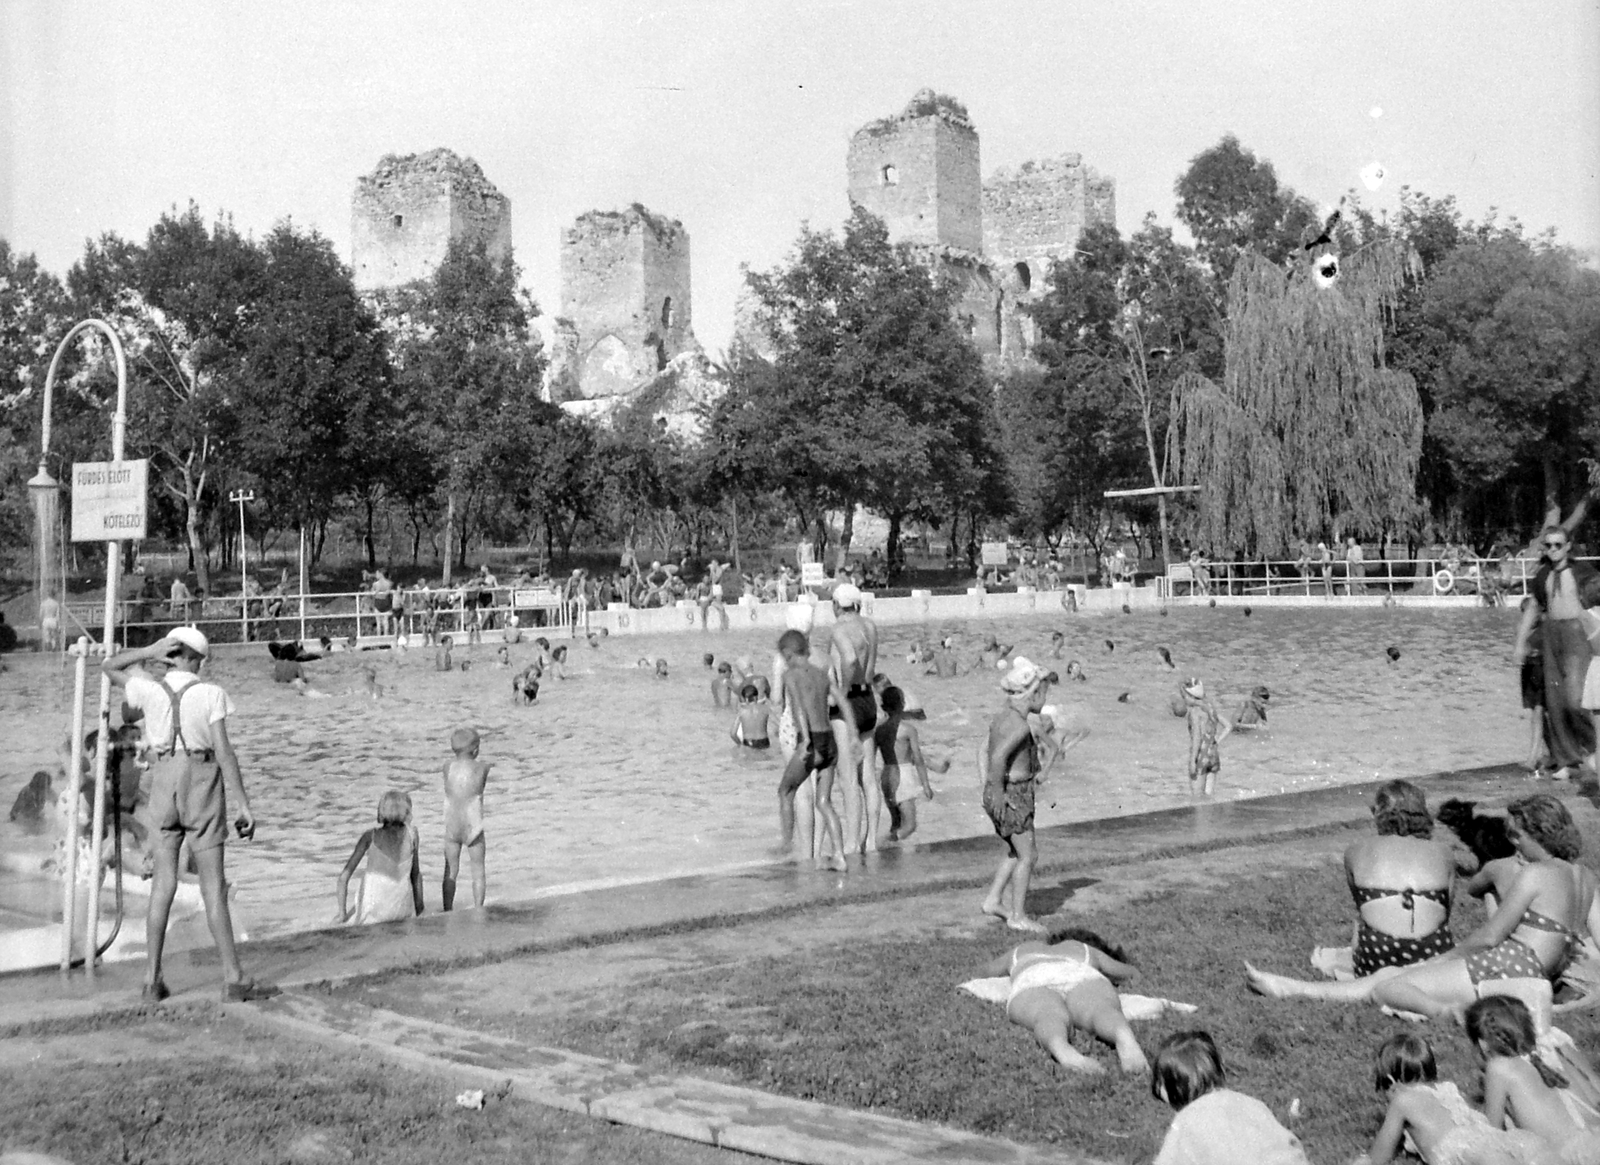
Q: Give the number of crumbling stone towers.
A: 4